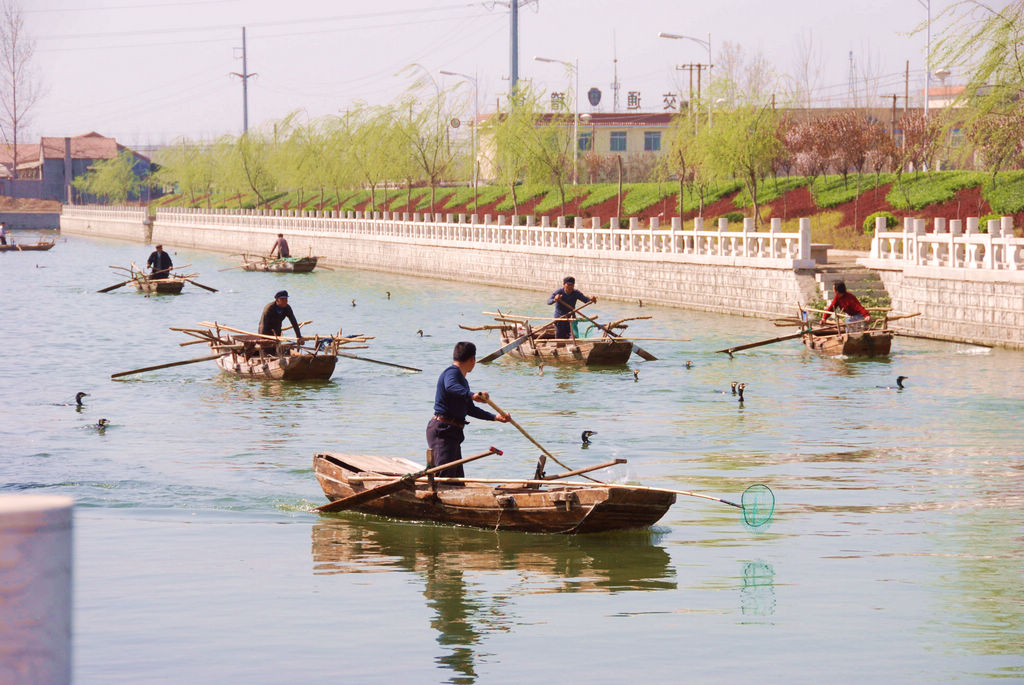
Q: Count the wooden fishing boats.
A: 7